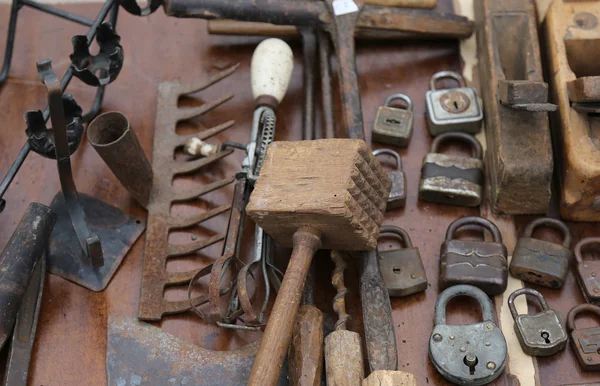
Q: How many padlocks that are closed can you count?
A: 11